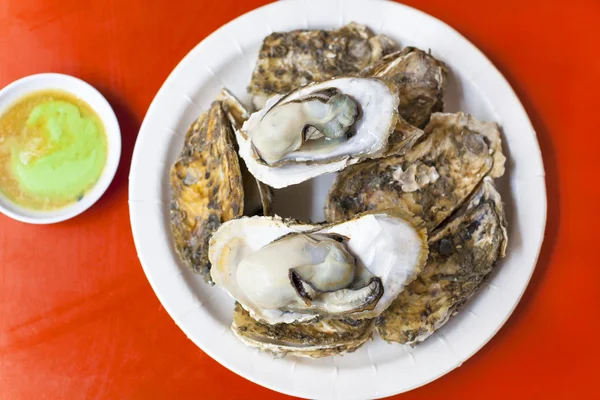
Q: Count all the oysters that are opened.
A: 2